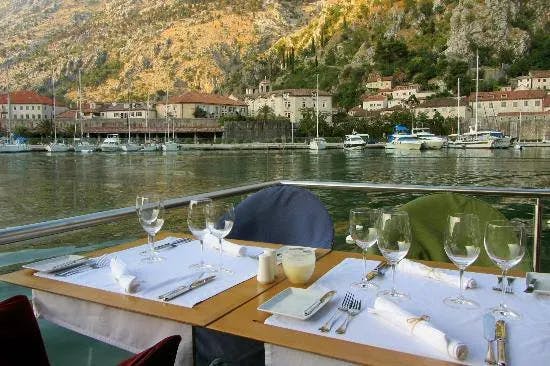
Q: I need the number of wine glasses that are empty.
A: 8